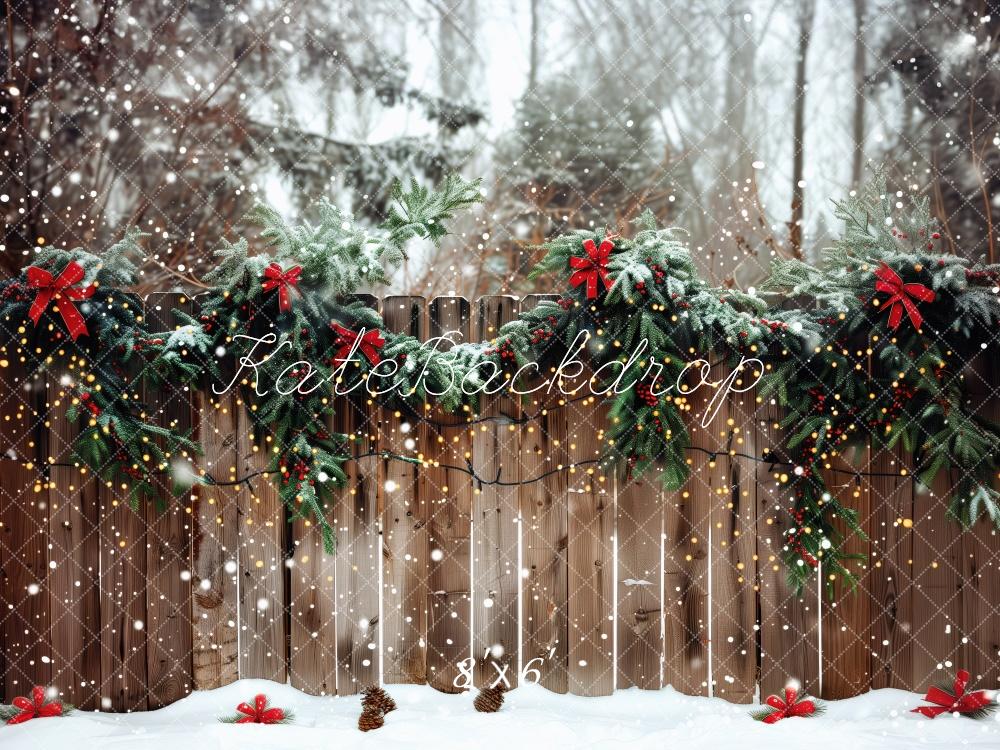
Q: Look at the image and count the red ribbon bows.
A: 9